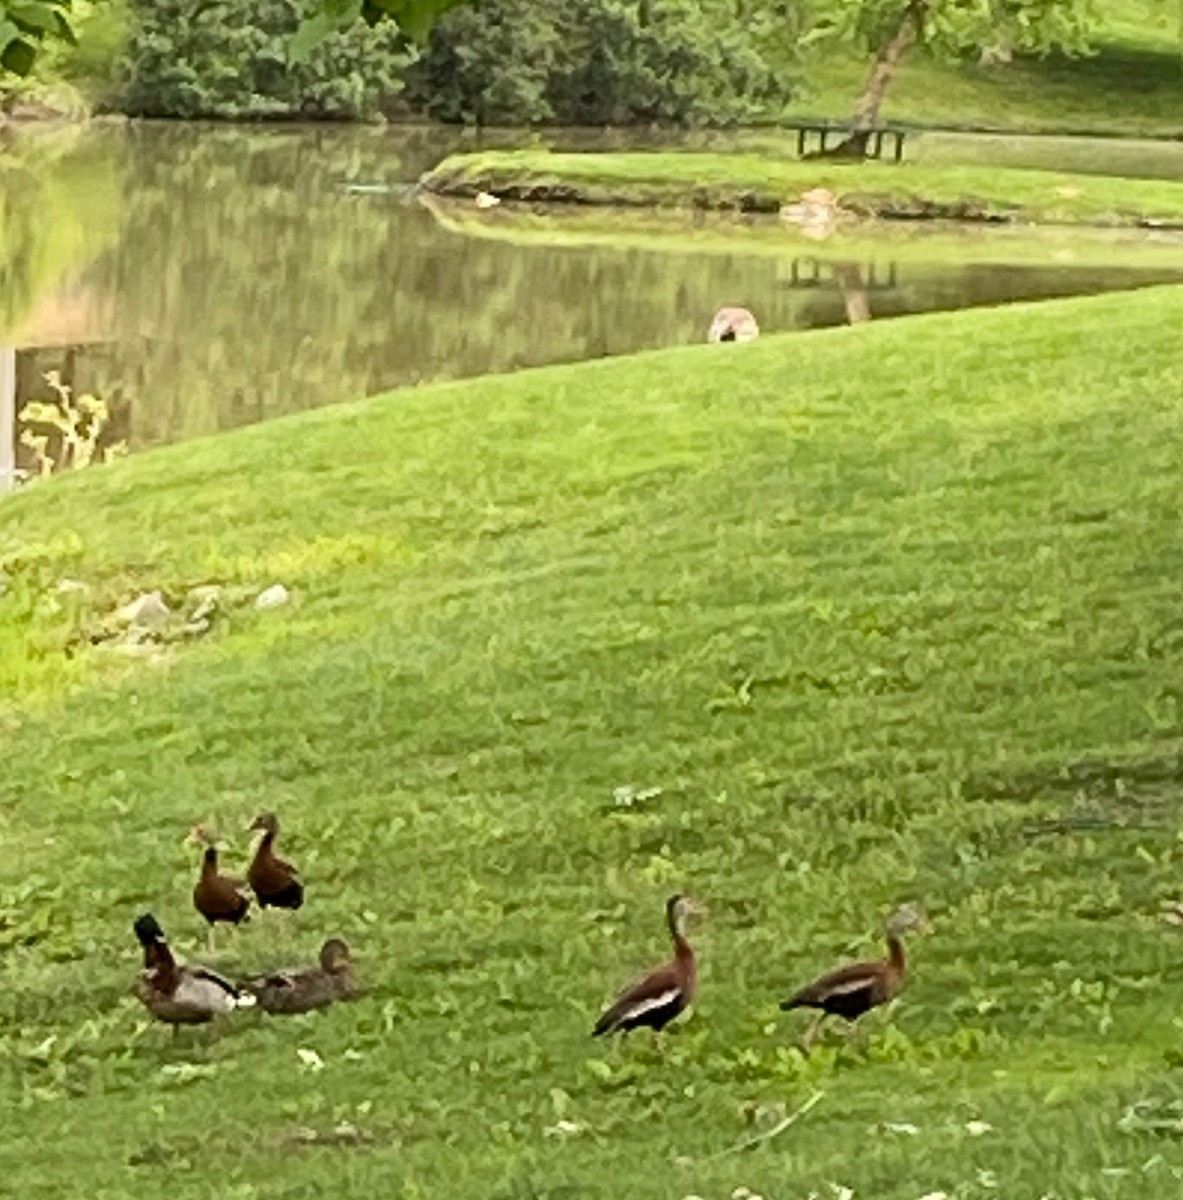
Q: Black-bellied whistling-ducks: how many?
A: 4